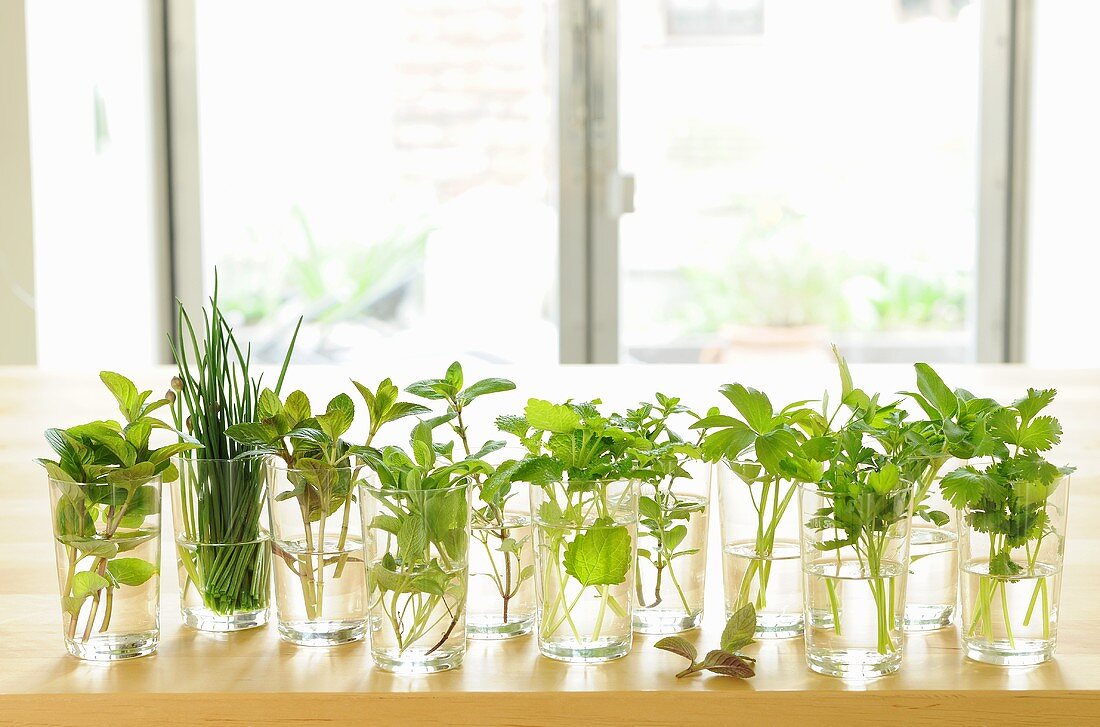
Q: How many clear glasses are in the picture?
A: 11